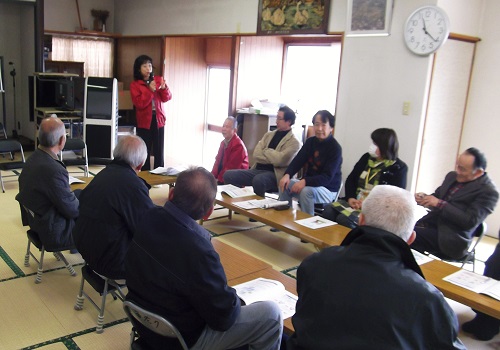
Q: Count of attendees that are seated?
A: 9